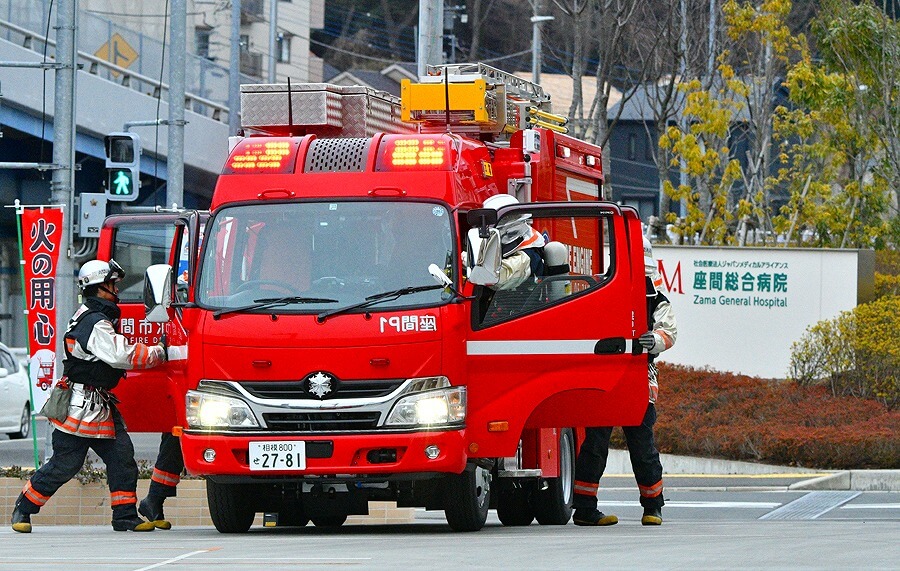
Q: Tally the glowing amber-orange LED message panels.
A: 2